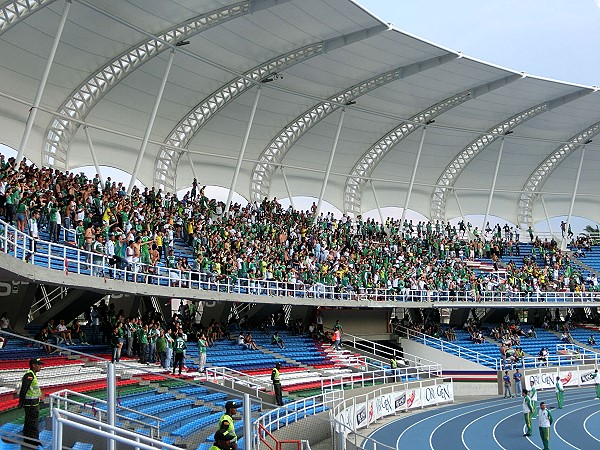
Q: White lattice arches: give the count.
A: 7